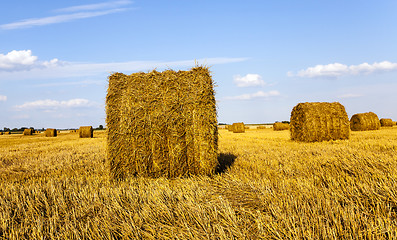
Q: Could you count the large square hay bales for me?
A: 1